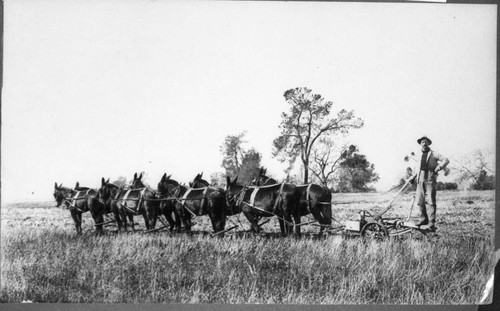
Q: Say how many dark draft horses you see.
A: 8